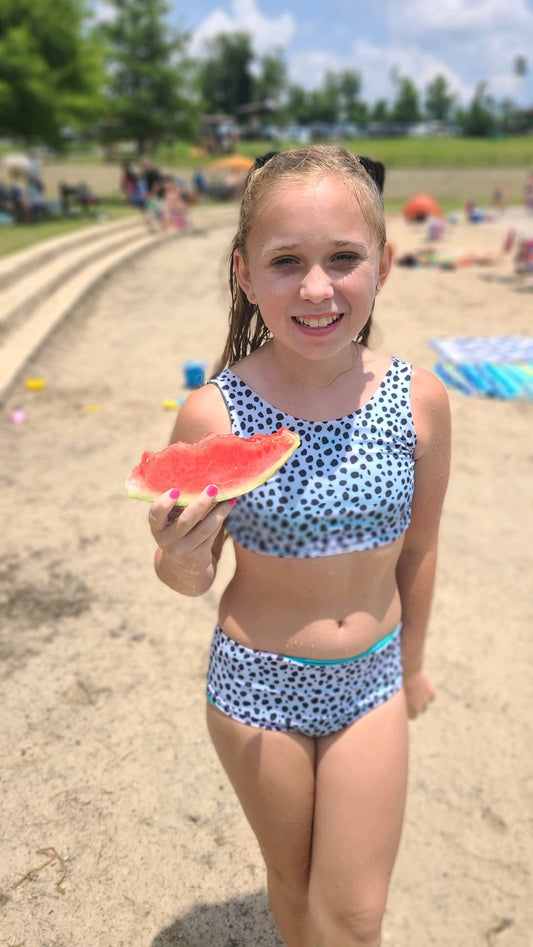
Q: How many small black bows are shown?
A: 2